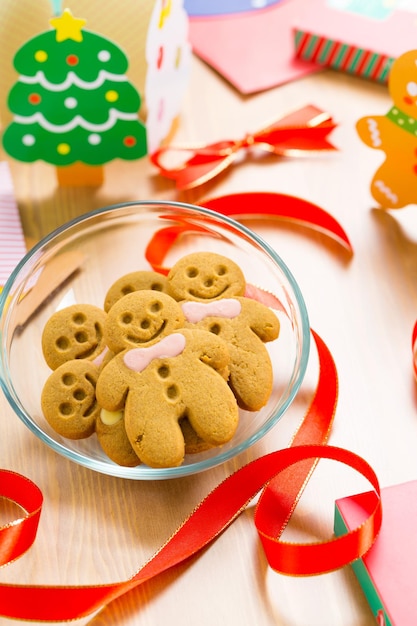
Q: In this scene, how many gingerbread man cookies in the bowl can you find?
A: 5